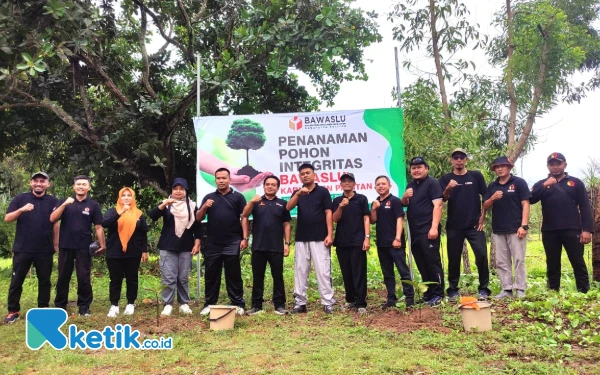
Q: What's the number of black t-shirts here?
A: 13